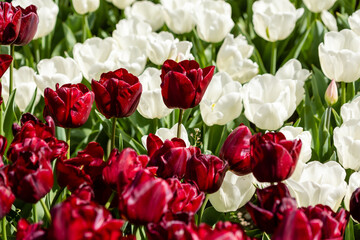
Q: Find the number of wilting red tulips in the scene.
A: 0